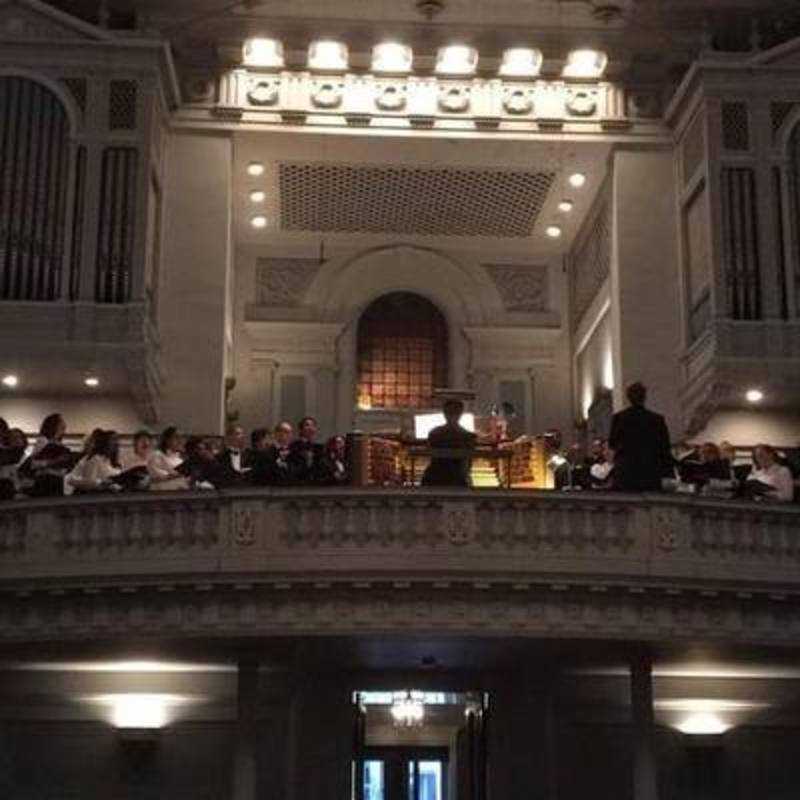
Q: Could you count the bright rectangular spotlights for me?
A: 6